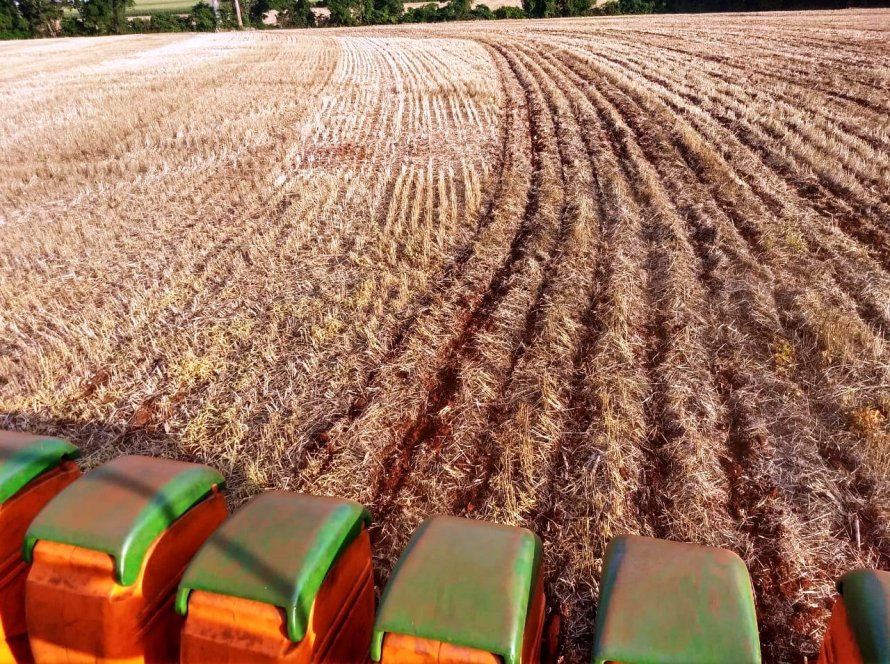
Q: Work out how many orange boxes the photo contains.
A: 6